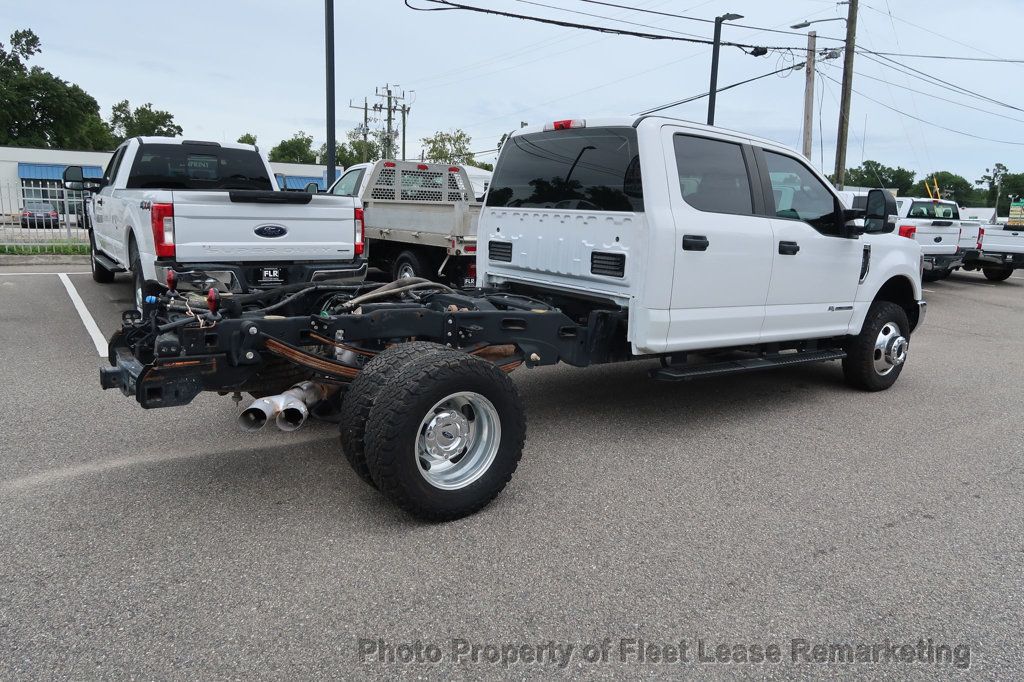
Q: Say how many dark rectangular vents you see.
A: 2